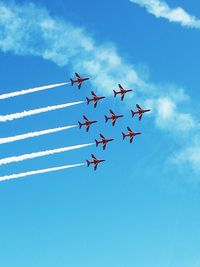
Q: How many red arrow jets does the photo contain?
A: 9